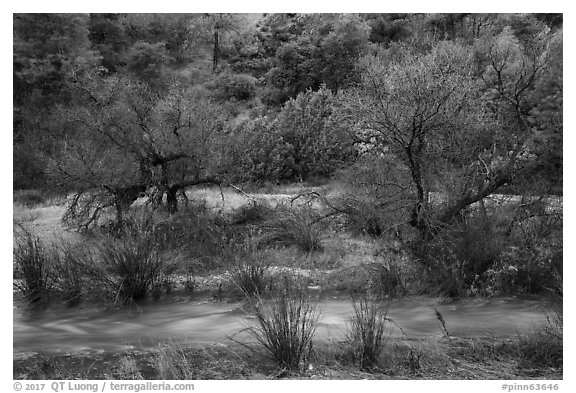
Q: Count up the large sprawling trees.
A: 2